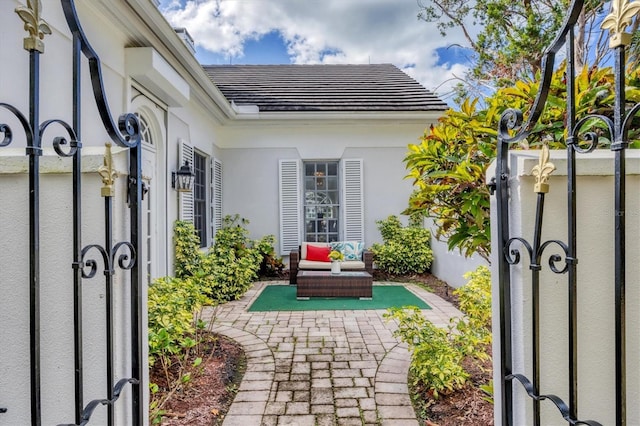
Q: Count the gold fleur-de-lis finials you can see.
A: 4